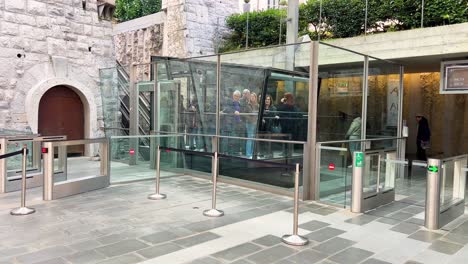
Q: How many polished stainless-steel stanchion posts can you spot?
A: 4